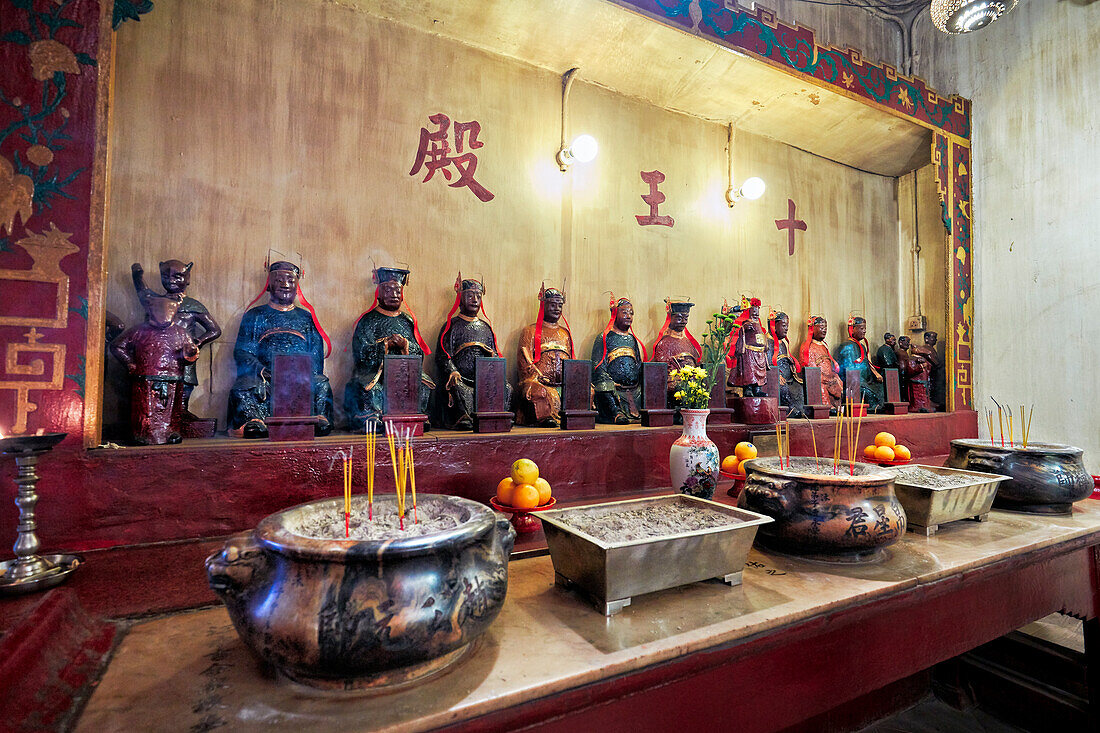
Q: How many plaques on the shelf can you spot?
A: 10